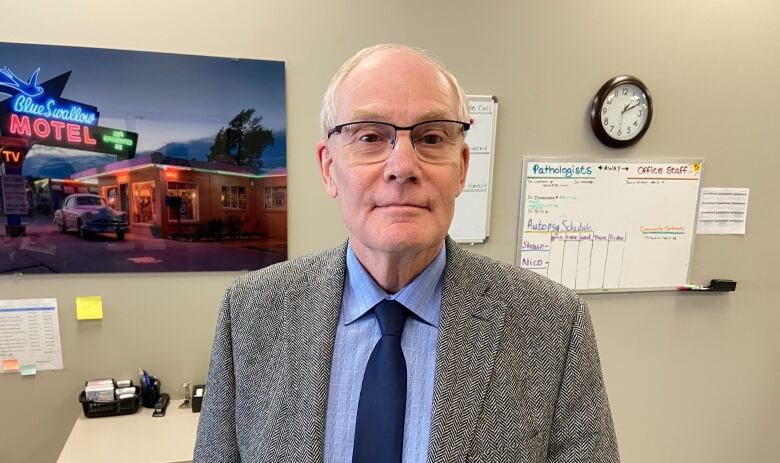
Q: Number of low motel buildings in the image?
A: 1